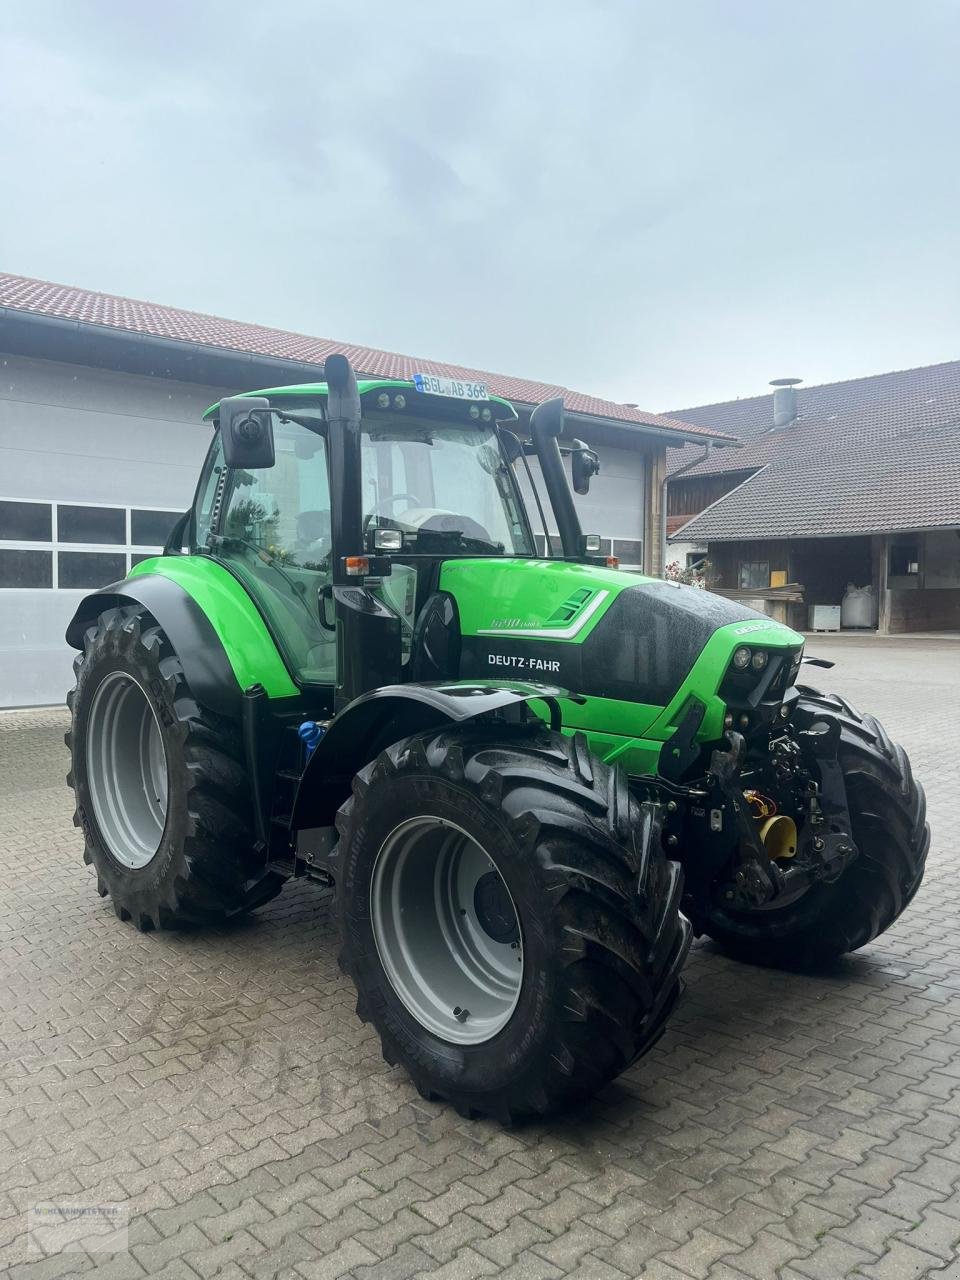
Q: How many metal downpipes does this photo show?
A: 1